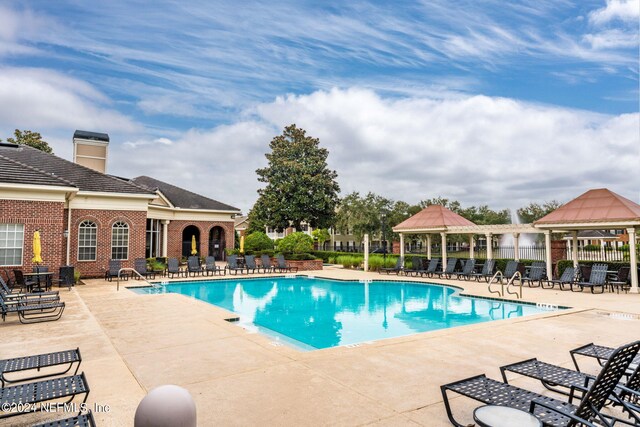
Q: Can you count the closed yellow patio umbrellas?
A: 3